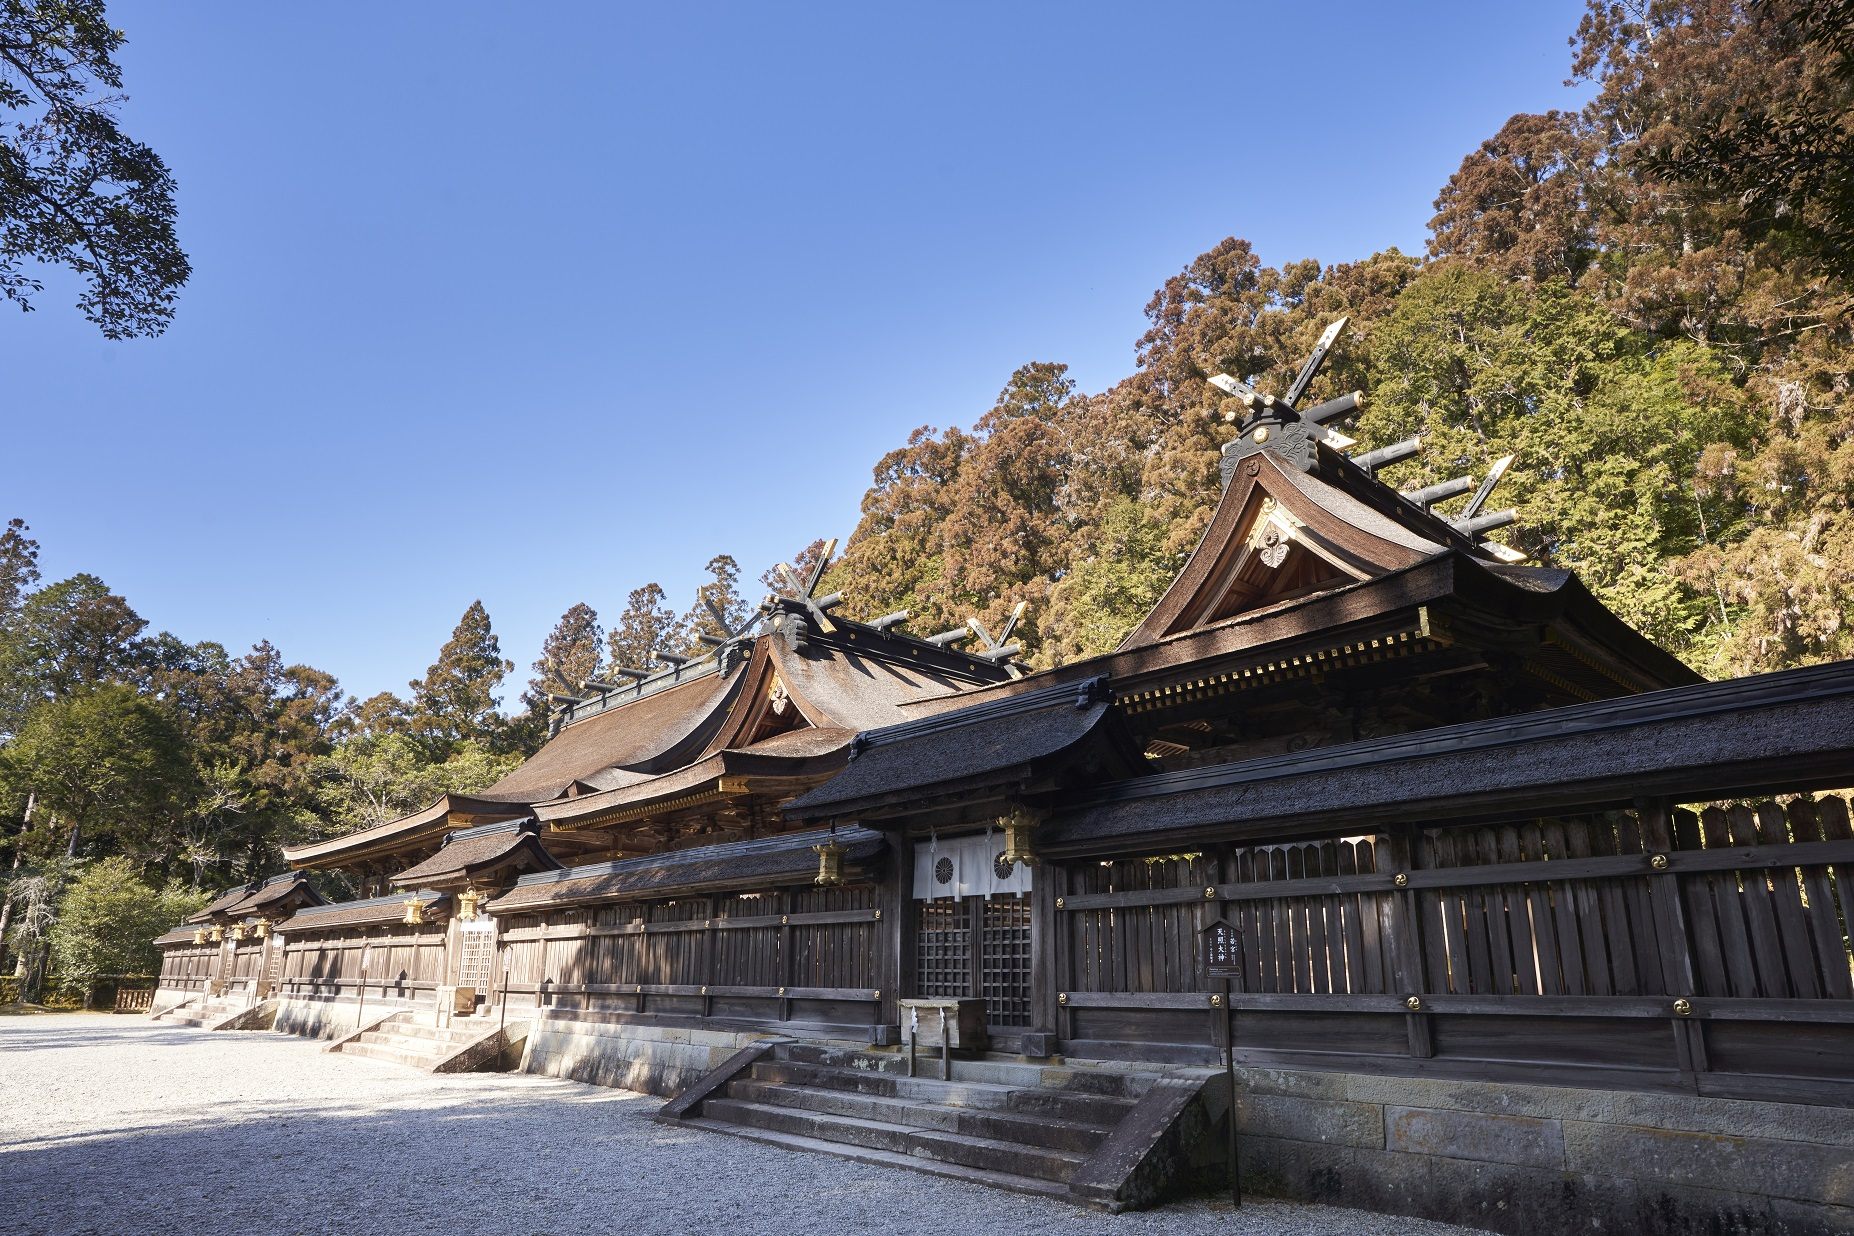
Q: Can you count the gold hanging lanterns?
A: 8